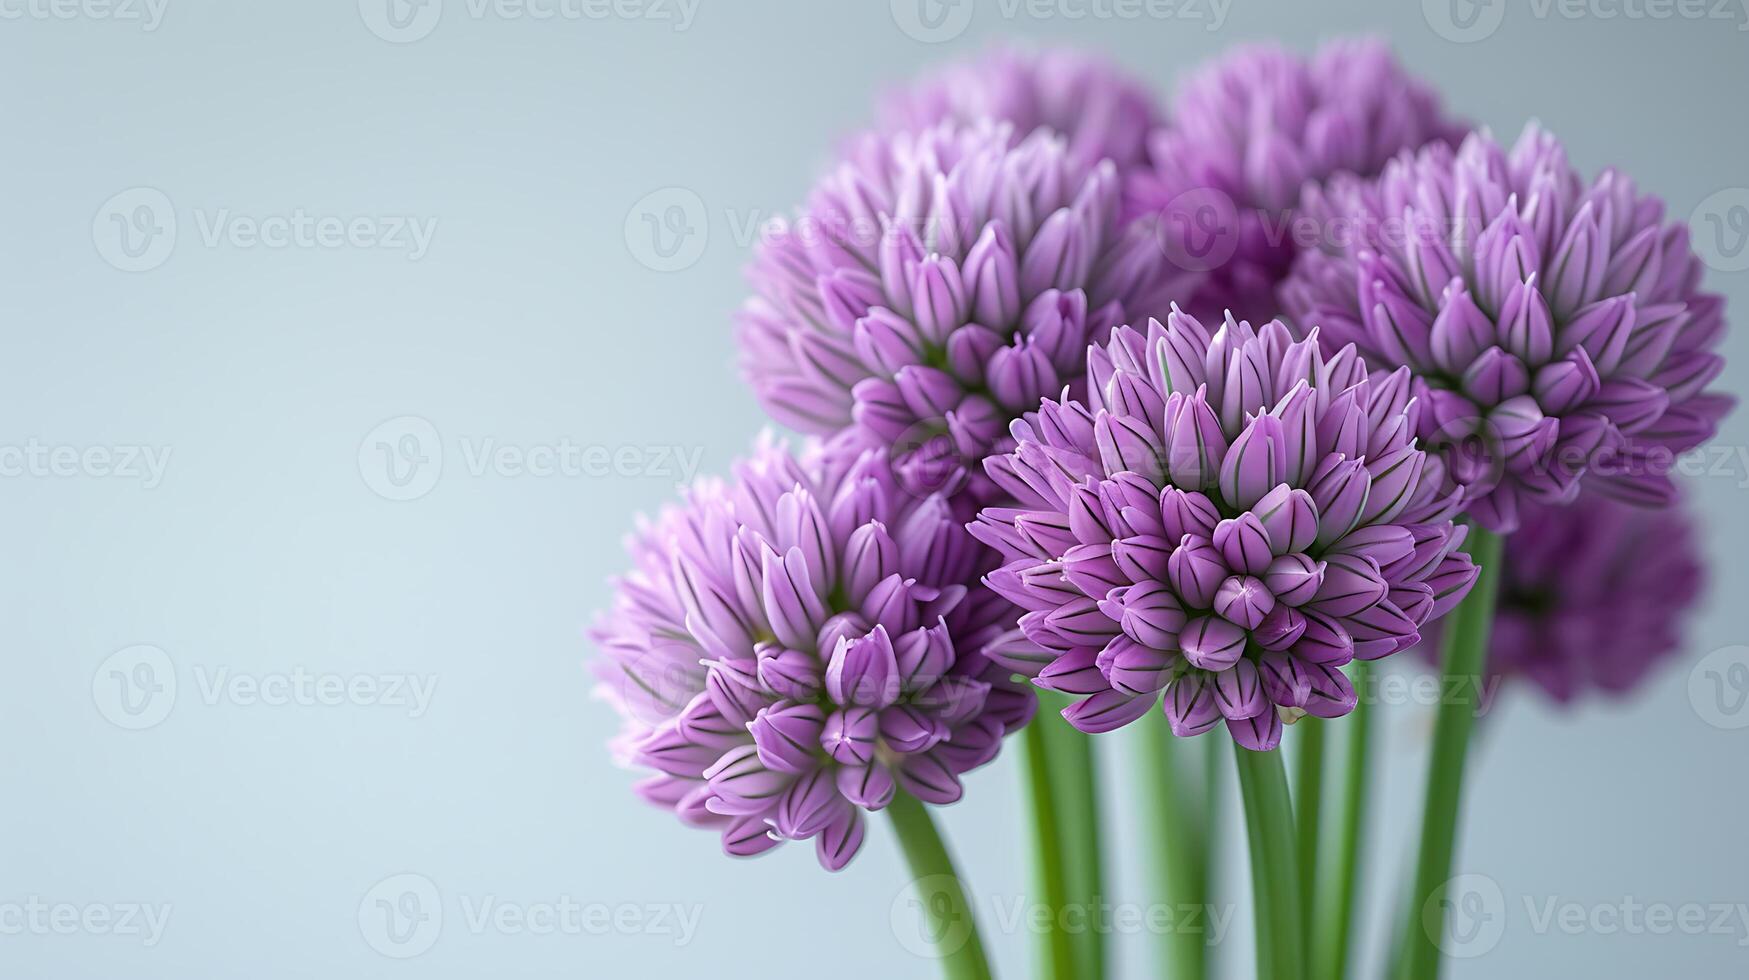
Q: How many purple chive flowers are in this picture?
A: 7